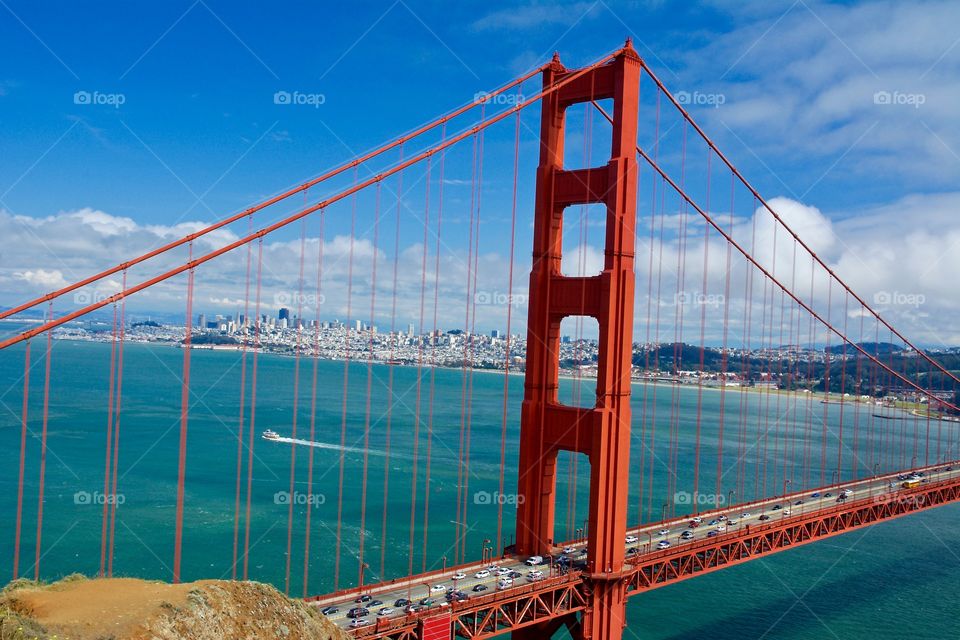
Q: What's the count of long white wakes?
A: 1